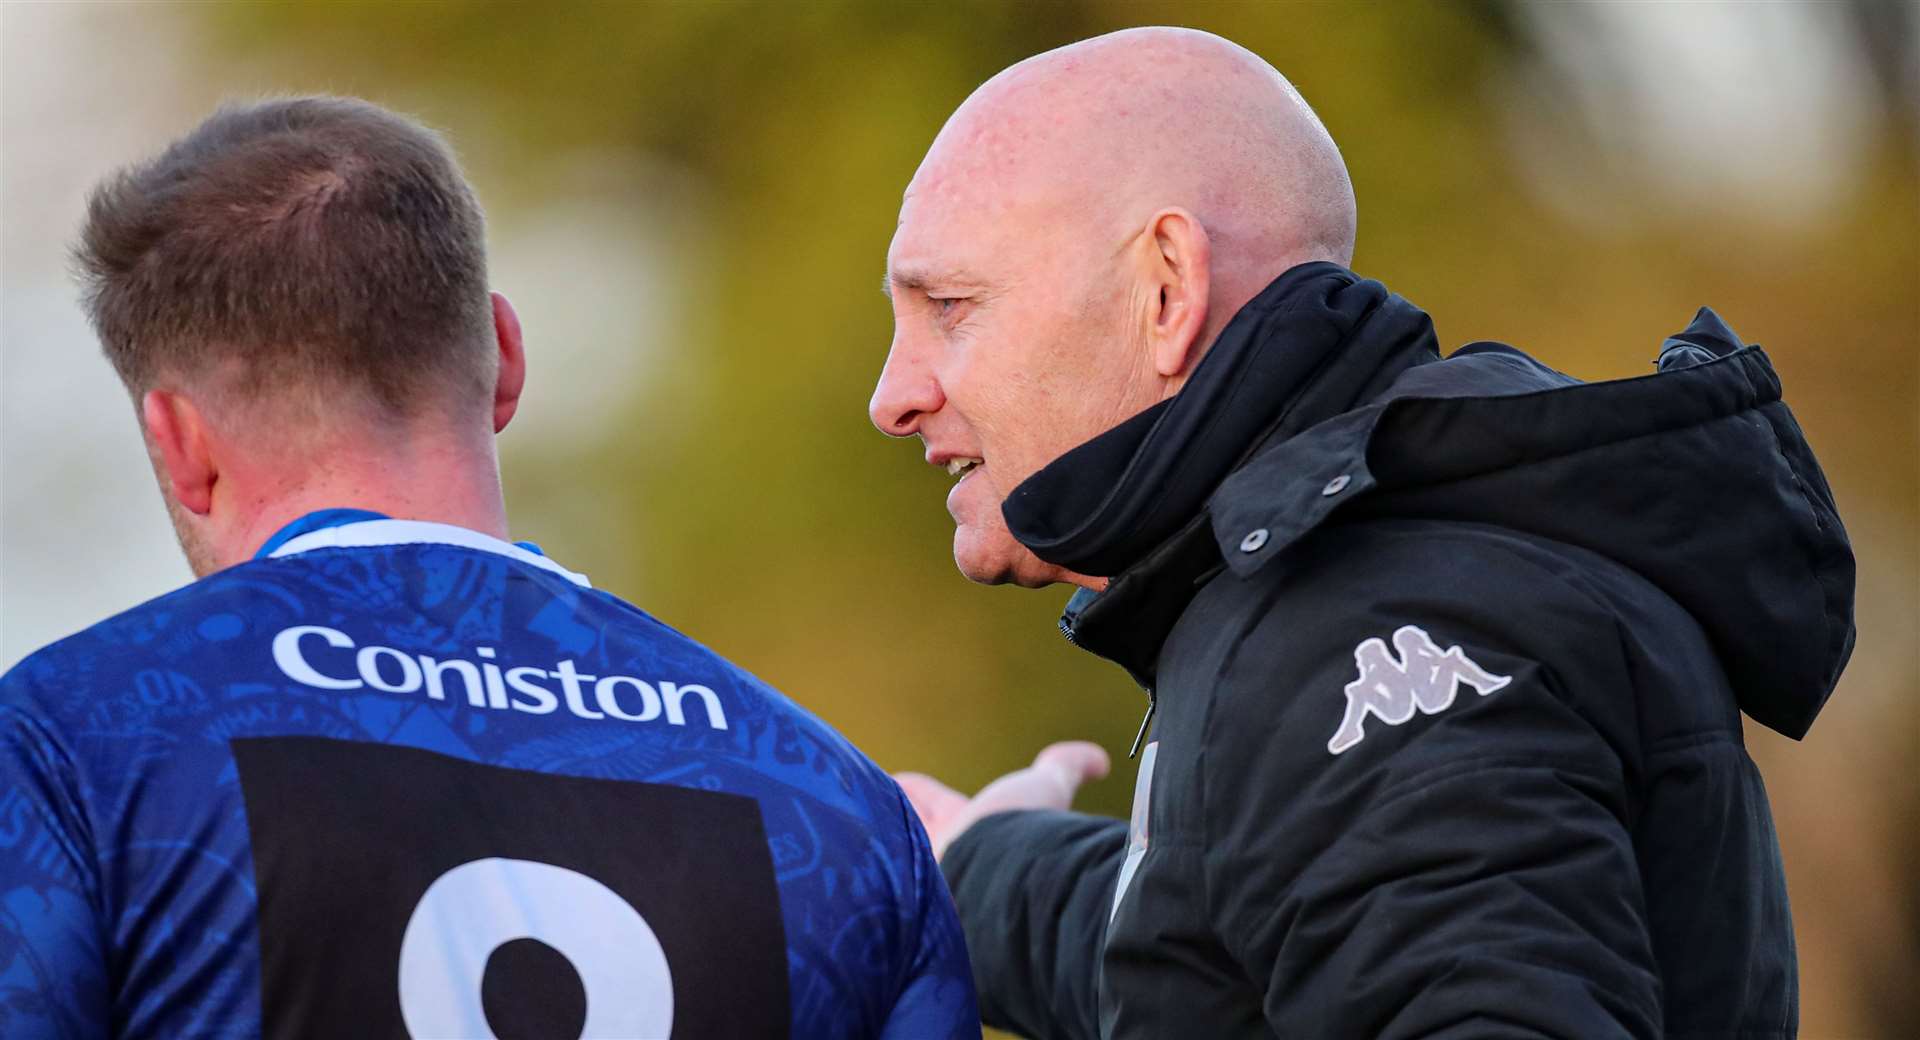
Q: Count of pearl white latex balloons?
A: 0